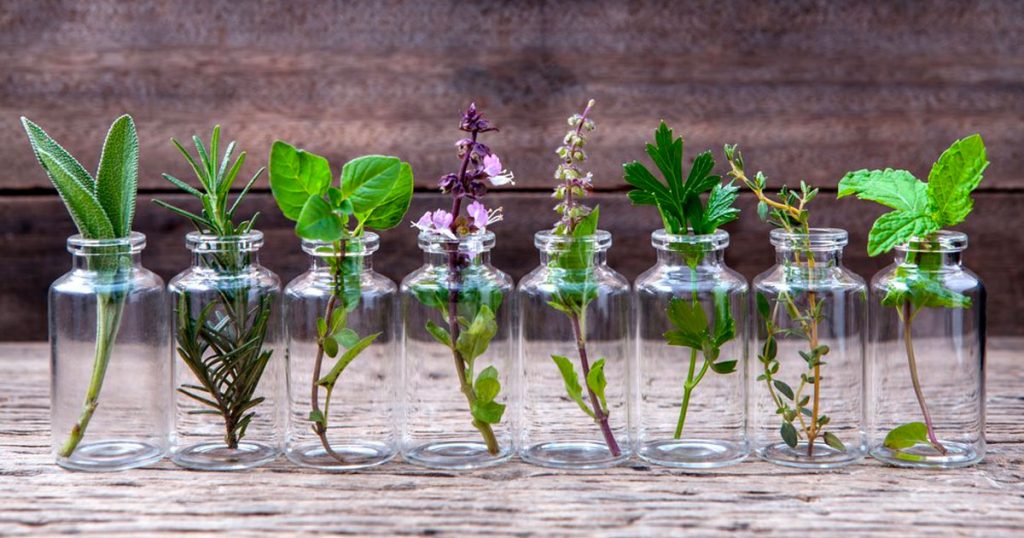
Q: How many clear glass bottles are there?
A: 8